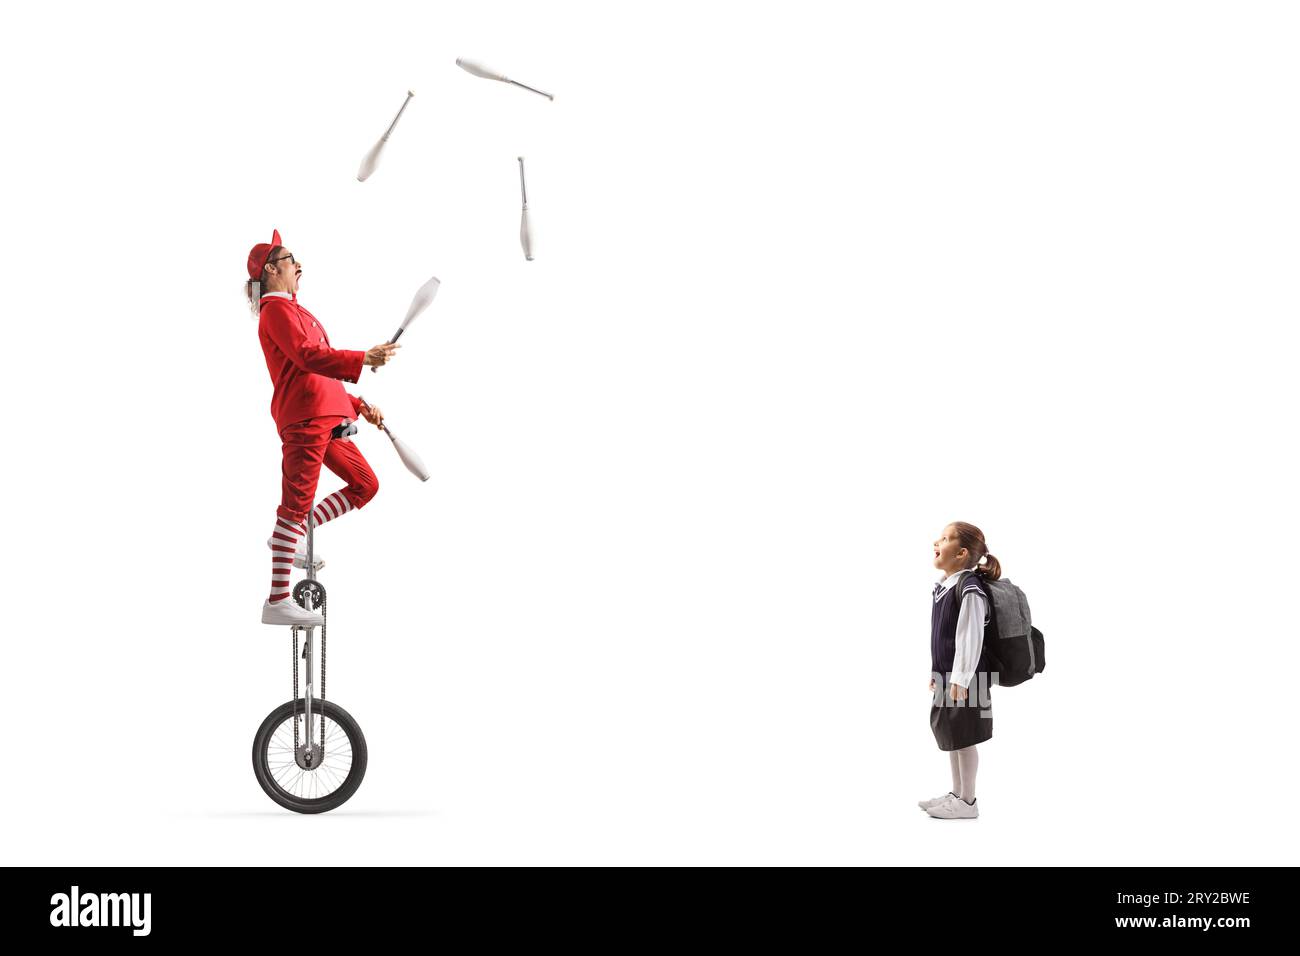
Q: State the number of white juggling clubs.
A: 5